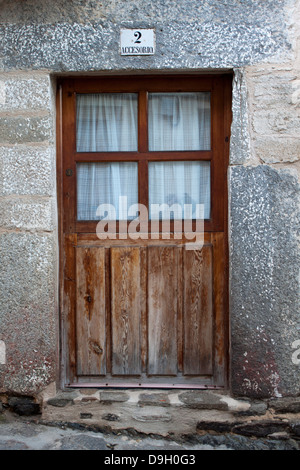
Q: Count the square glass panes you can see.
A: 4